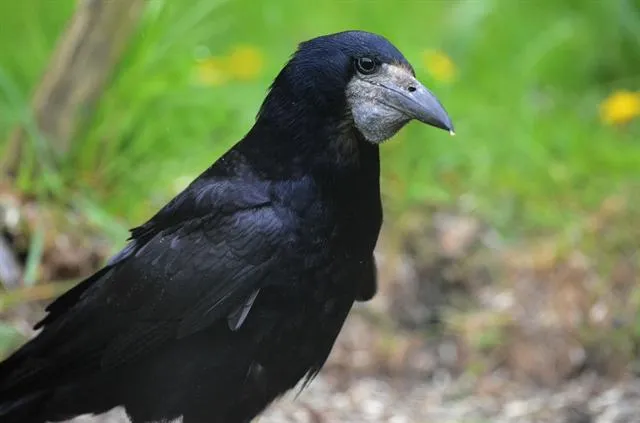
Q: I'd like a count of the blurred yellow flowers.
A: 4